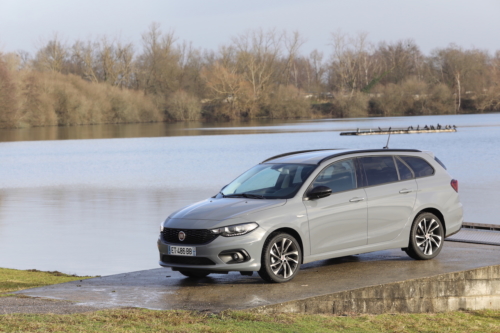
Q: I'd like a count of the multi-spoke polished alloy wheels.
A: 2